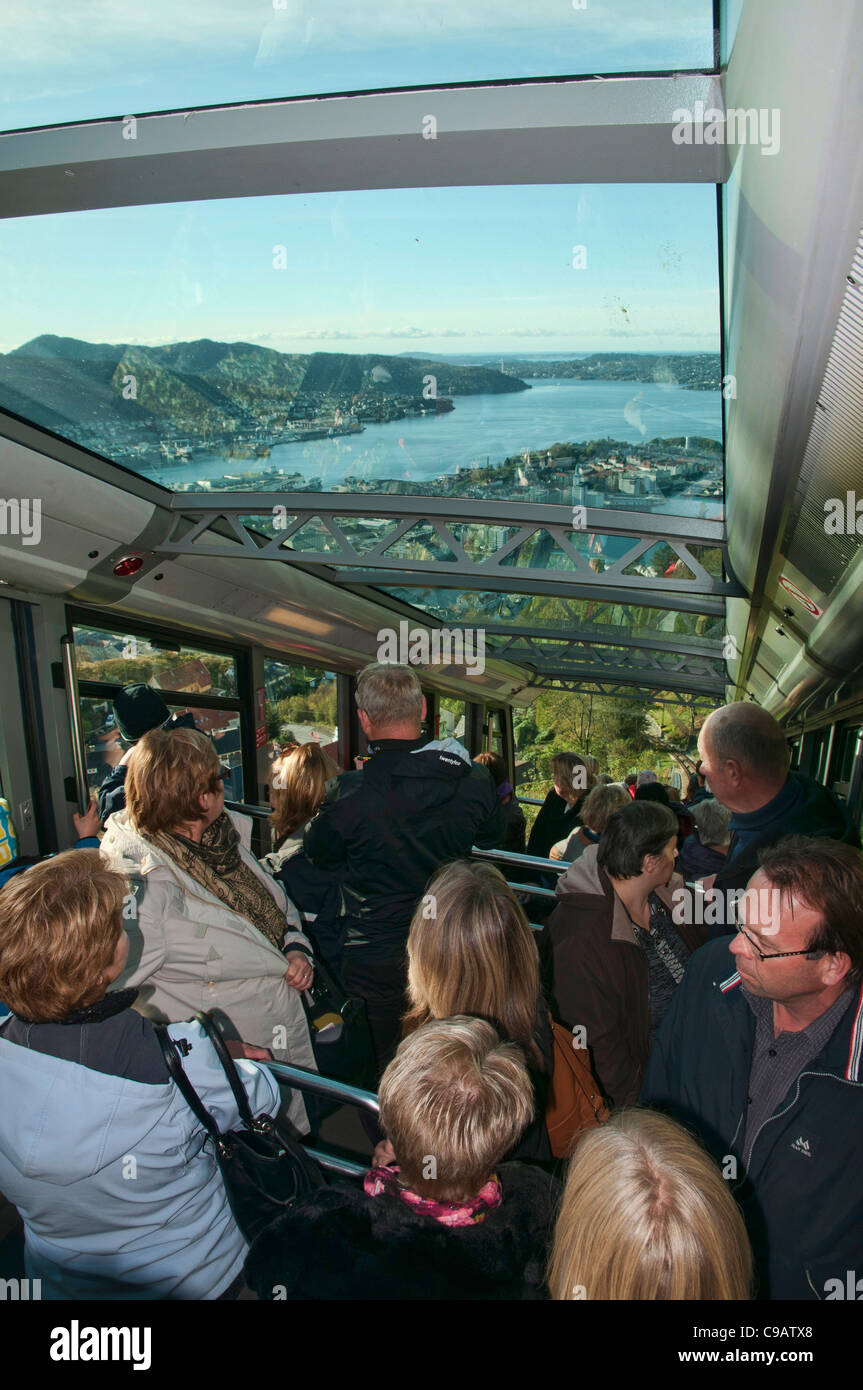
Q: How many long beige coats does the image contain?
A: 1